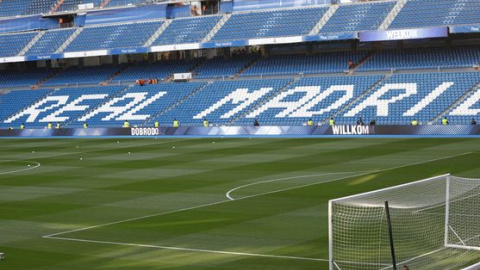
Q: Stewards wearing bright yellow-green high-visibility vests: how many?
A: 12